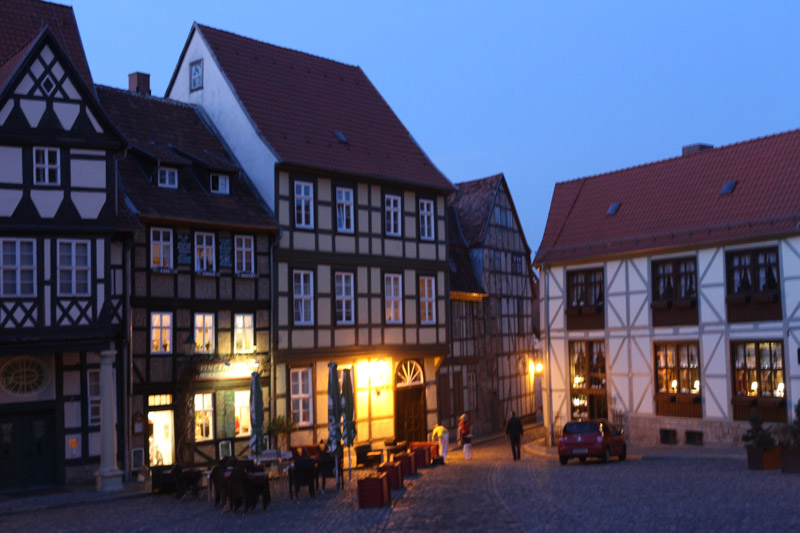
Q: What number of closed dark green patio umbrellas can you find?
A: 3